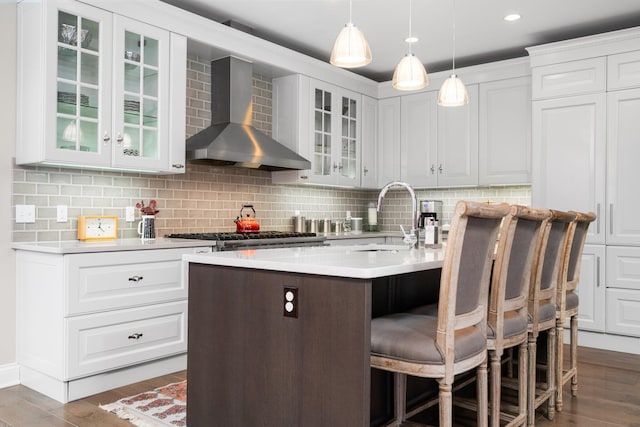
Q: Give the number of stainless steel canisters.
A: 4